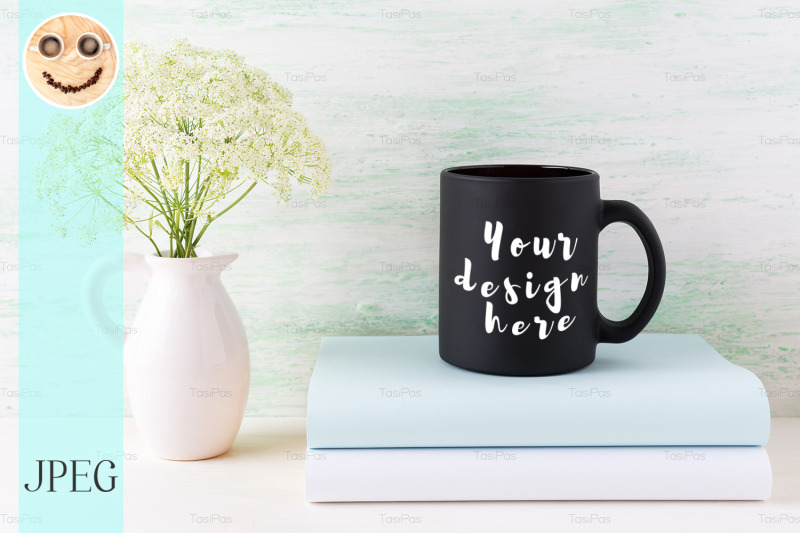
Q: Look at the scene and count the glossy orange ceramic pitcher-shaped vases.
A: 0